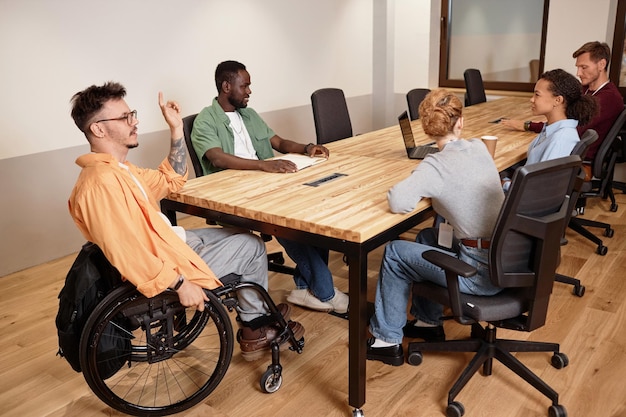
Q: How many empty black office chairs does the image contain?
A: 3